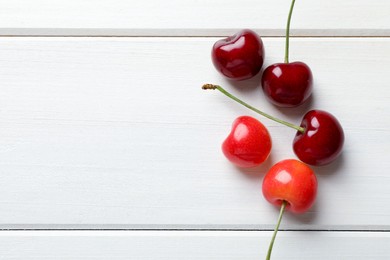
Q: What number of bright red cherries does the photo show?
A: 2